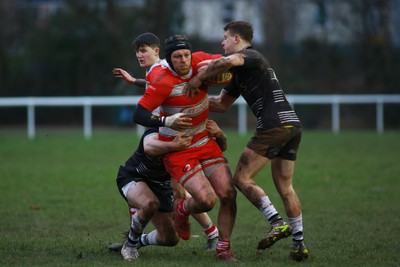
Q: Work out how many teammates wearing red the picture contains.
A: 2